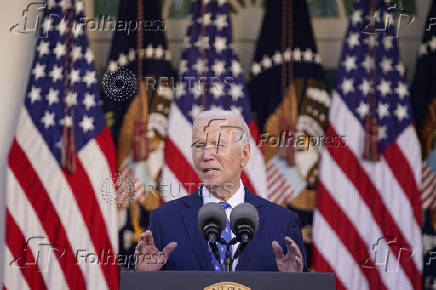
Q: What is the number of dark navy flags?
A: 3